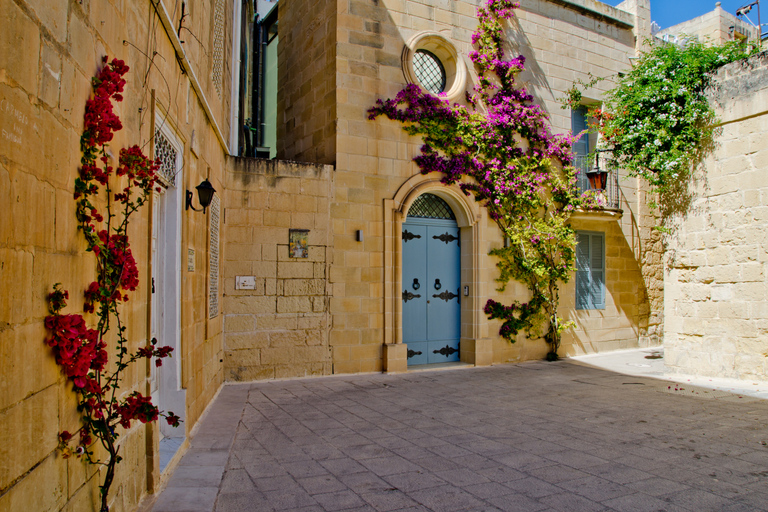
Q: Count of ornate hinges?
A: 6